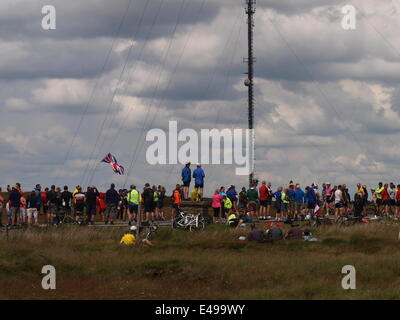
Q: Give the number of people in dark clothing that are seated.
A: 3